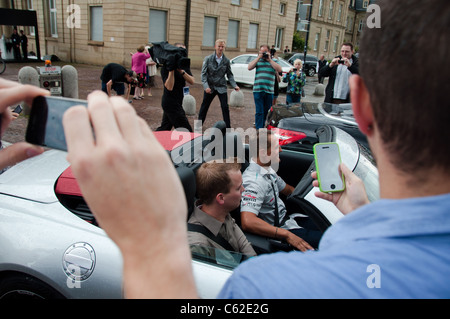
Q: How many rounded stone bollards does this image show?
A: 5